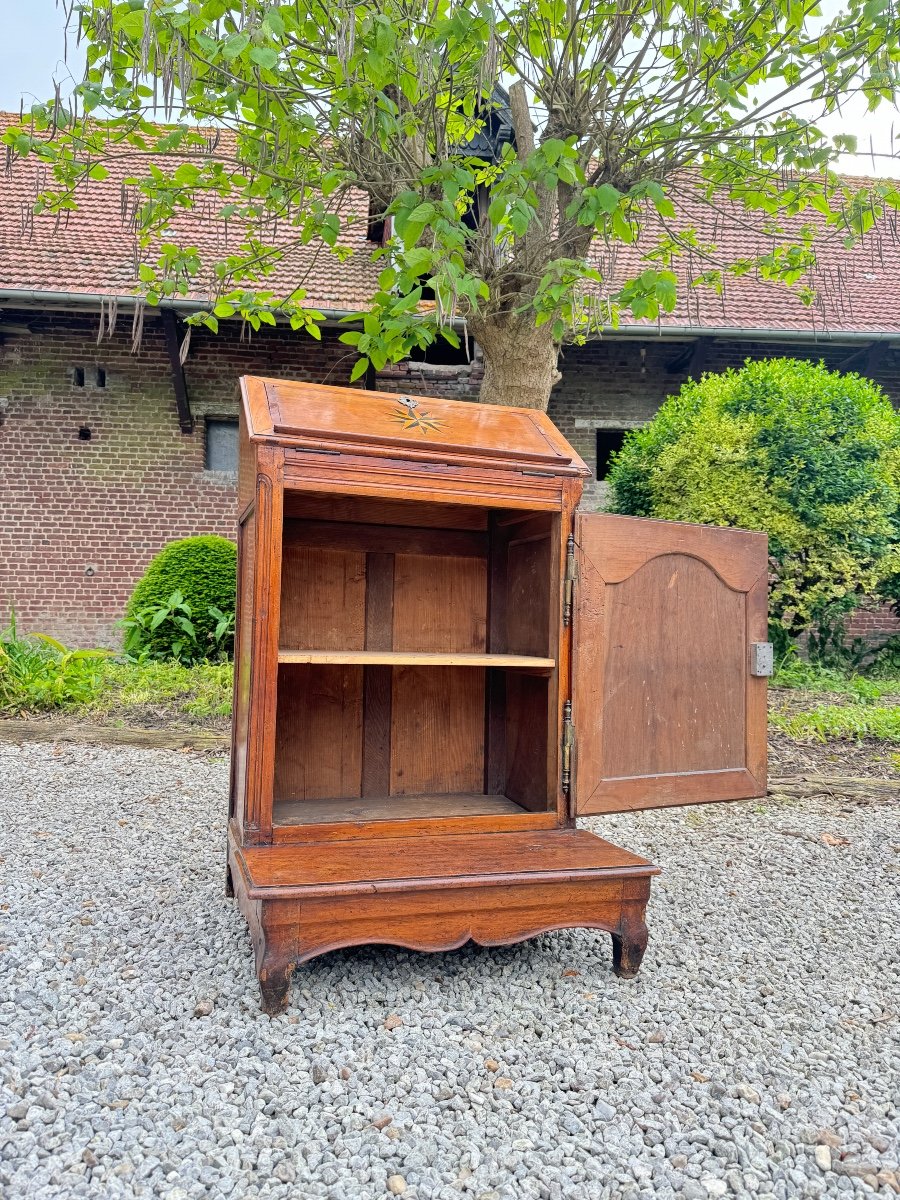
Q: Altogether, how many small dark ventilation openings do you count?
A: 3